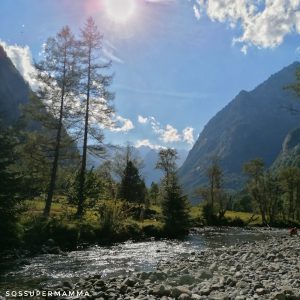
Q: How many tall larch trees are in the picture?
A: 2